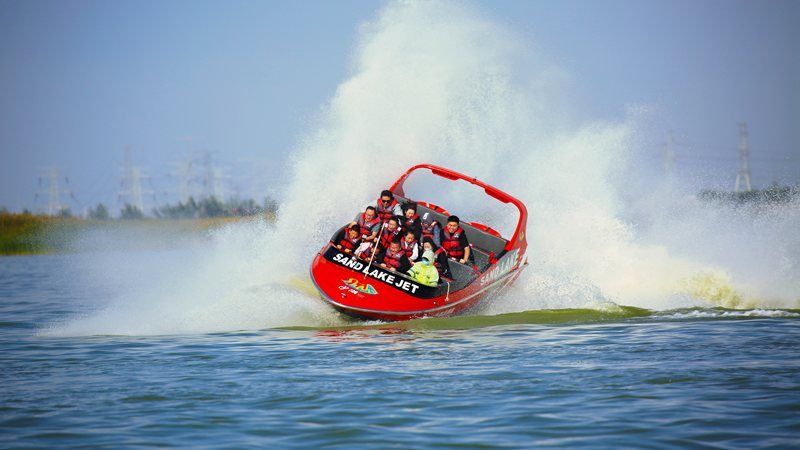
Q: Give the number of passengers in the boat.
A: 12